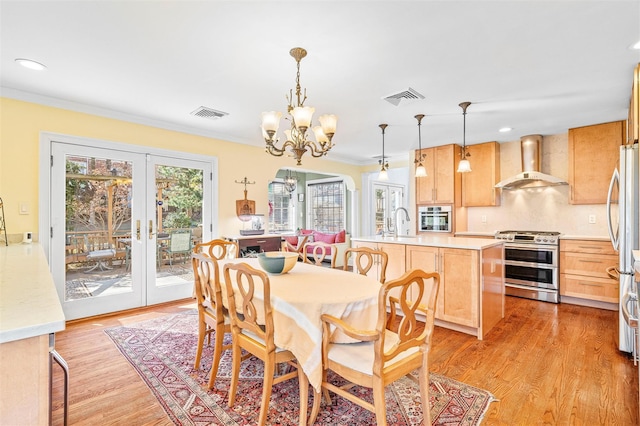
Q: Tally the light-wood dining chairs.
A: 6